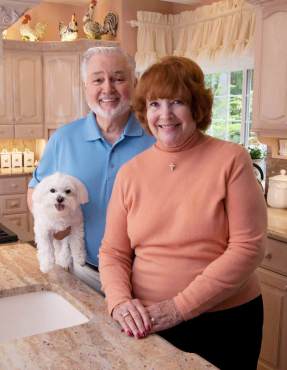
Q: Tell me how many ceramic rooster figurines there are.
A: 3